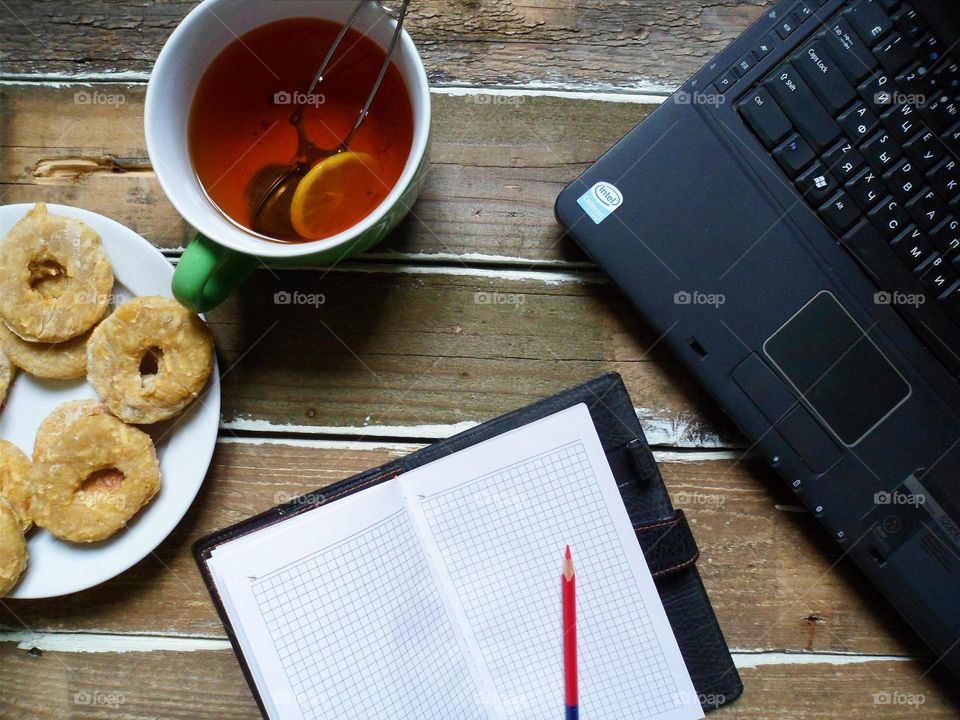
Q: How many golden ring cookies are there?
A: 8